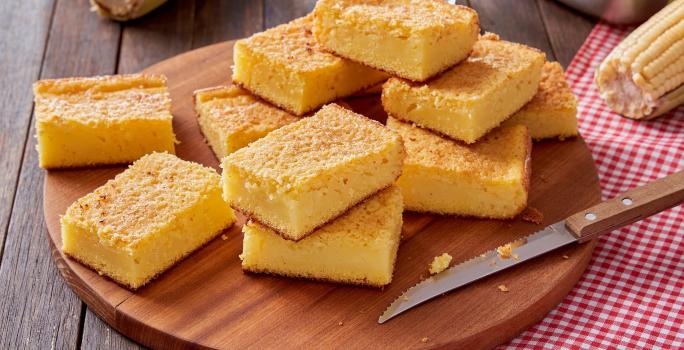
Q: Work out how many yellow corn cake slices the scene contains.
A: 10